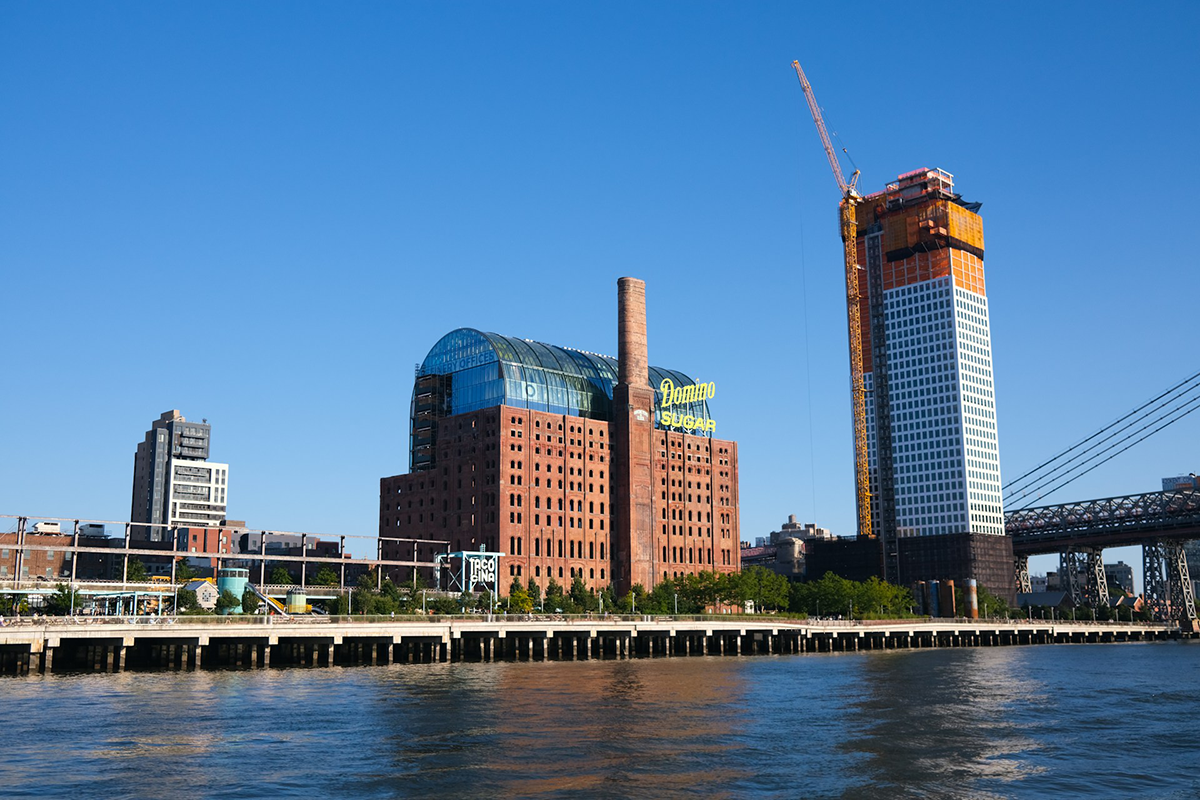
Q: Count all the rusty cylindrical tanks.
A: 4